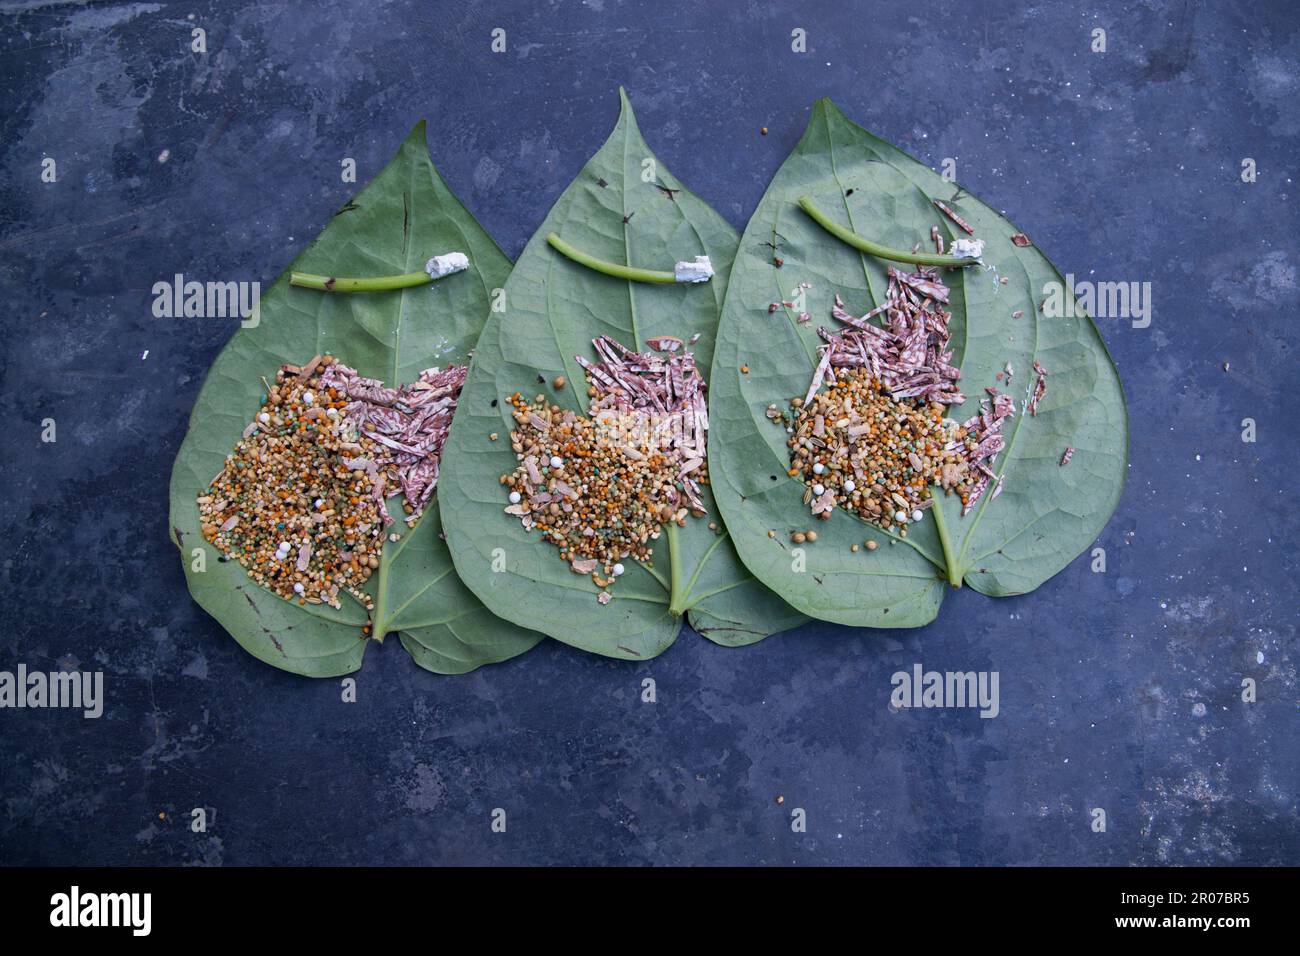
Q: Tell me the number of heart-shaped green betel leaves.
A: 3